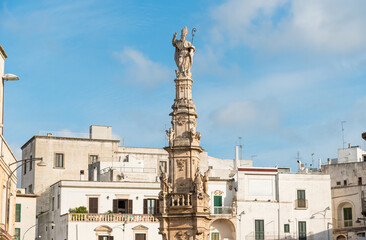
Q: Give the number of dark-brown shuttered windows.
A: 5